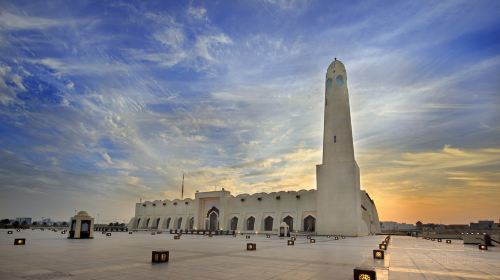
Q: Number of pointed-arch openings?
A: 12